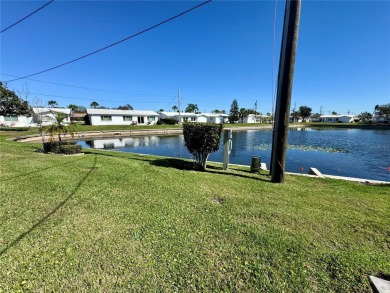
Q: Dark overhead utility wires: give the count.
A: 2